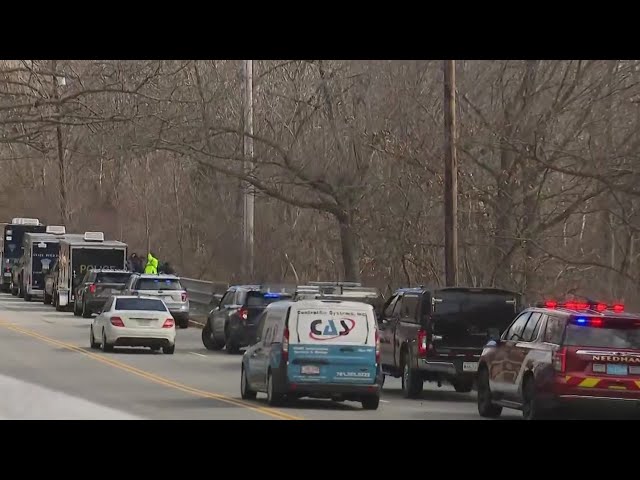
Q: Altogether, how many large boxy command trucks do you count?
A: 3